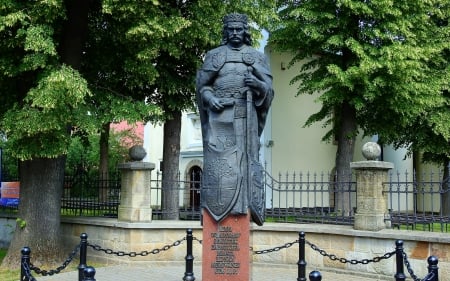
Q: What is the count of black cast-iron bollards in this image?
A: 8